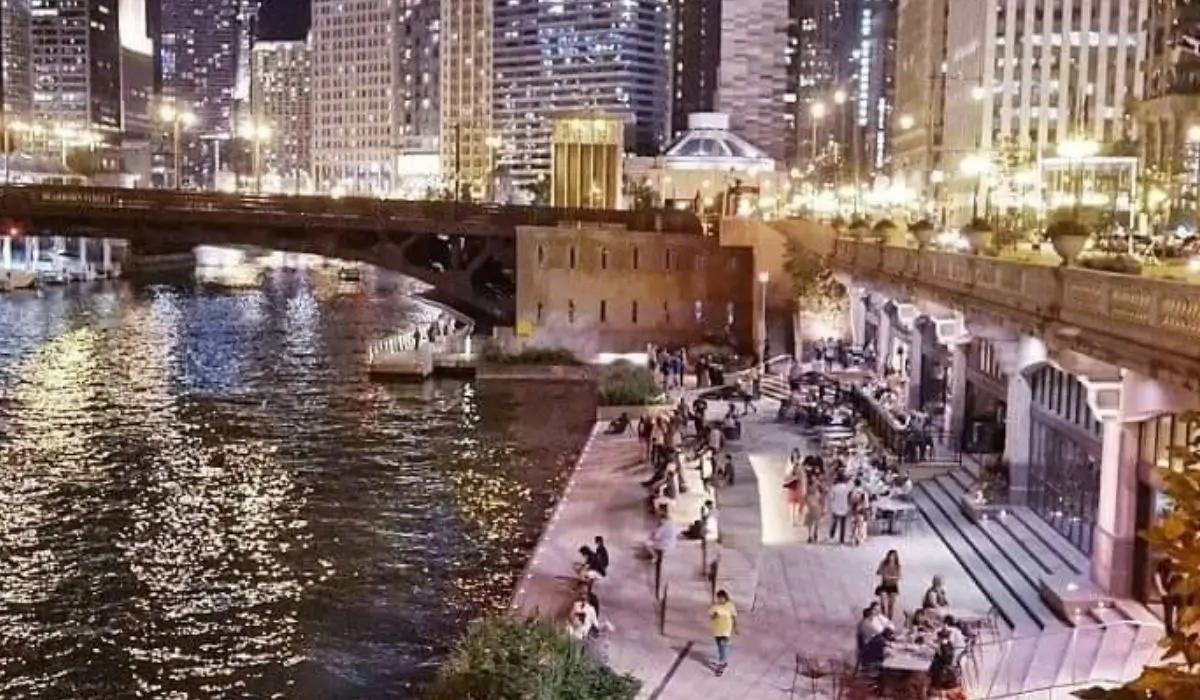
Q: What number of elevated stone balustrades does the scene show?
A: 1